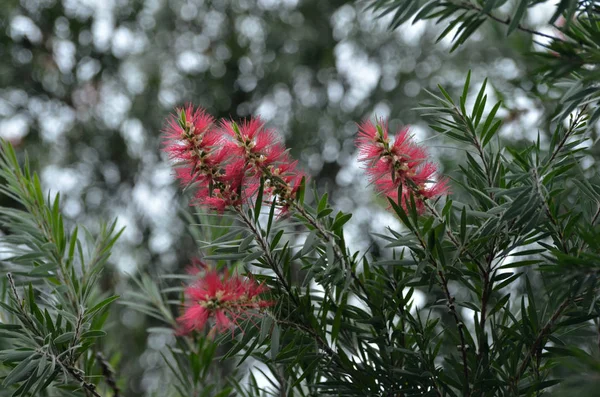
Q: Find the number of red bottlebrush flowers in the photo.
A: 4